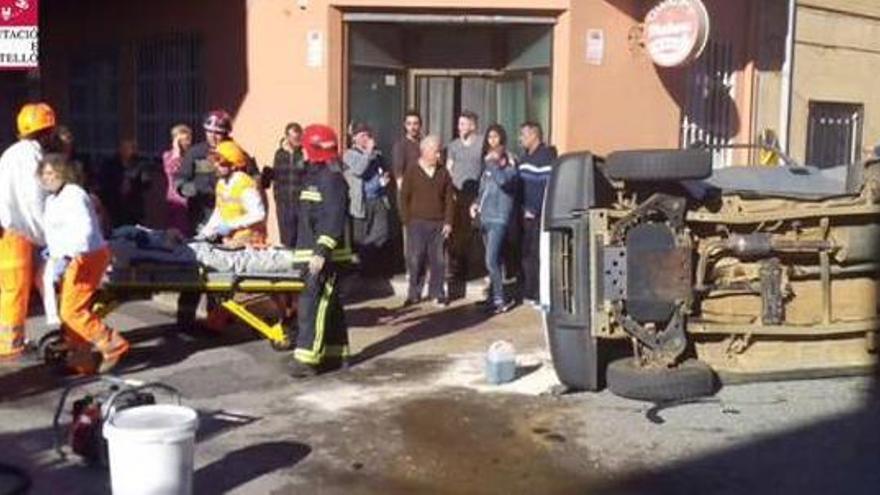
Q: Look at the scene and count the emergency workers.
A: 5